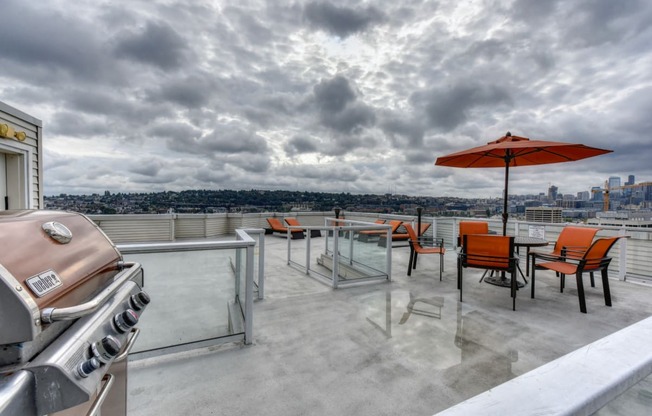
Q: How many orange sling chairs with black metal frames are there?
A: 5